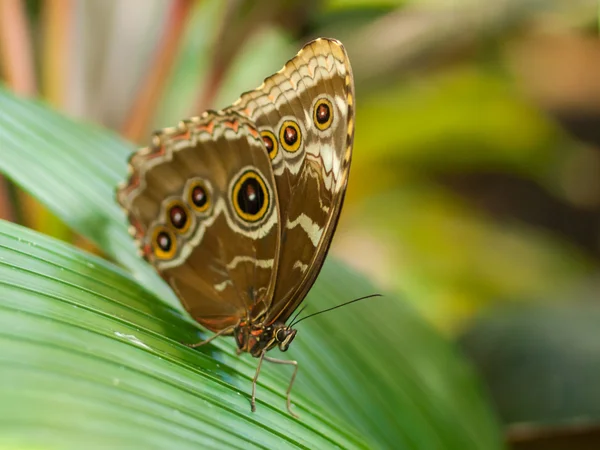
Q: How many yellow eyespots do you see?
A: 7